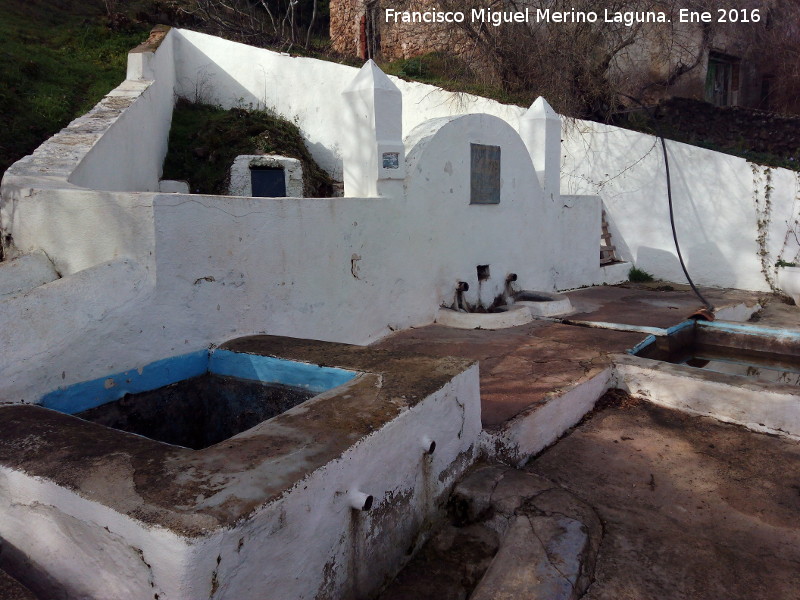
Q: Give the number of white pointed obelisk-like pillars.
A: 2